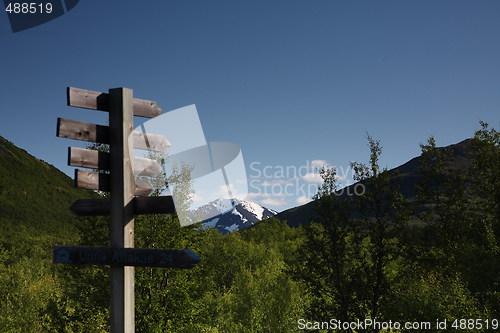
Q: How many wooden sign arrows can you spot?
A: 6